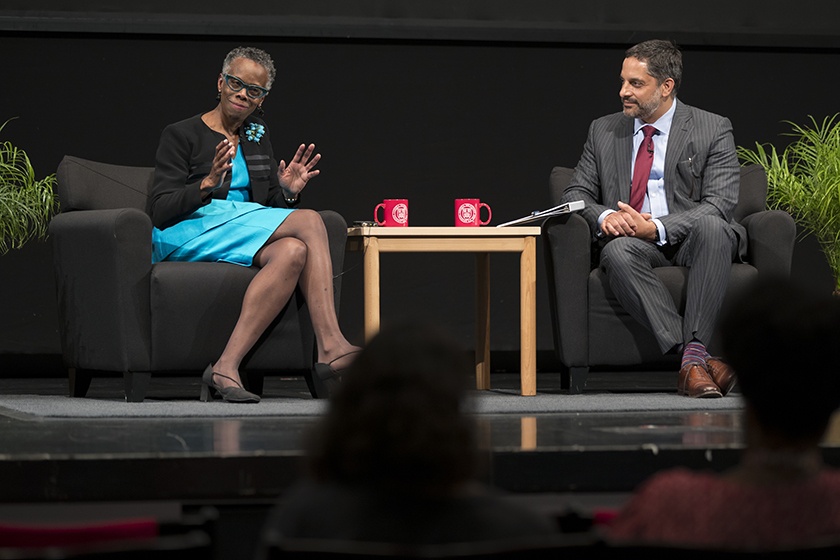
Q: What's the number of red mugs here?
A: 2